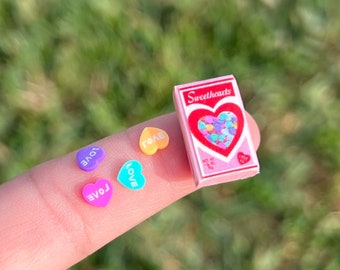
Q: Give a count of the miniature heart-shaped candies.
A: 4